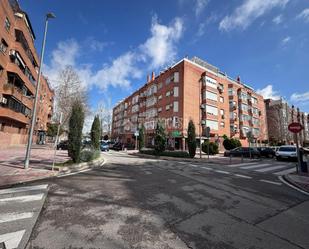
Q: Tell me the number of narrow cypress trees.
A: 5